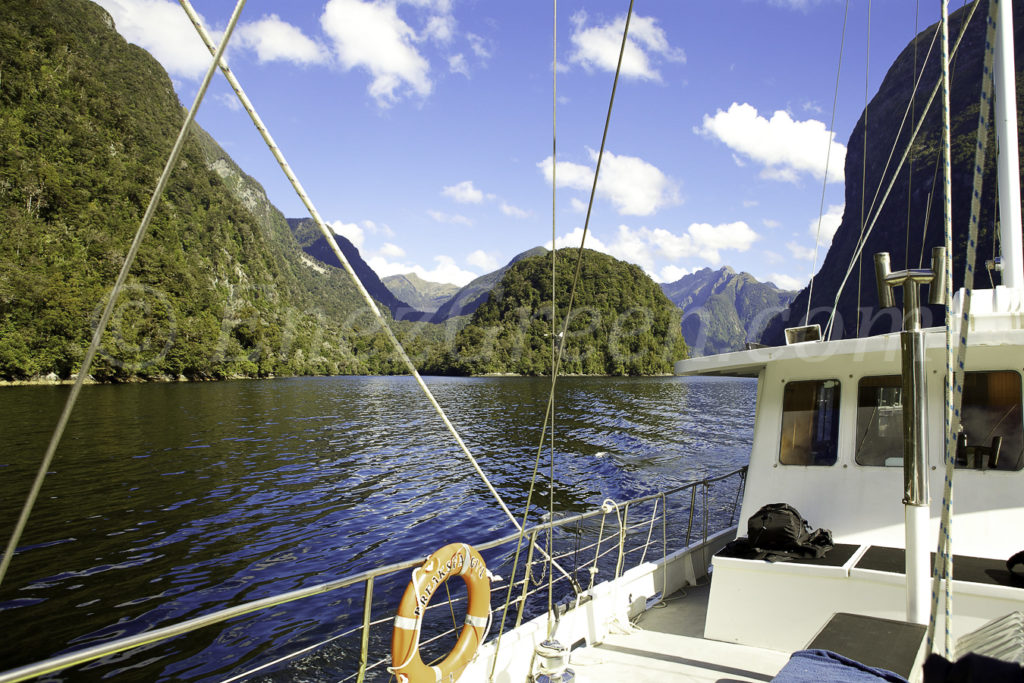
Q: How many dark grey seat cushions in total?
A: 3